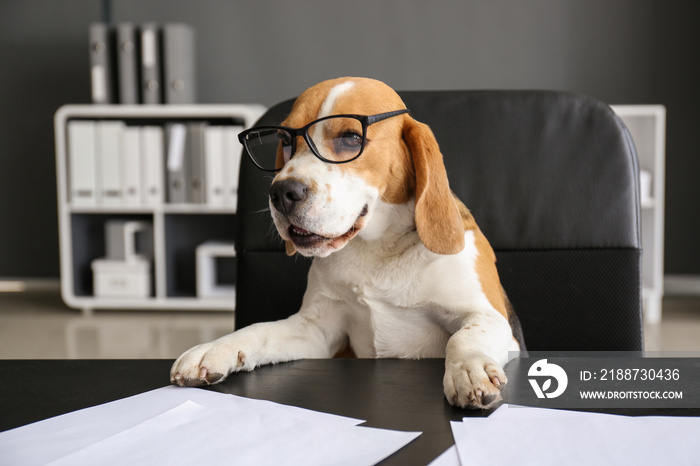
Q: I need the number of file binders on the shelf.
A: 12